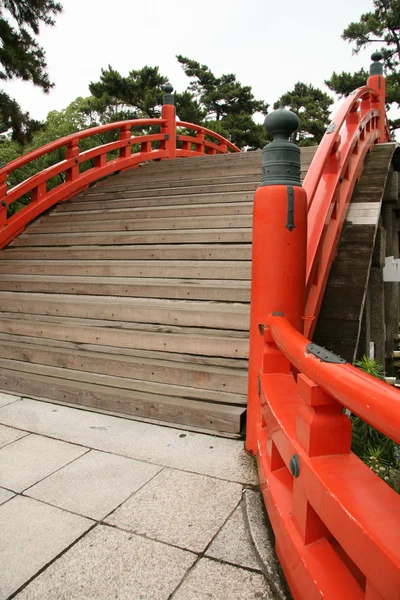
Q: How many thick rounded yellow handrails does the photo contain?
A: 0